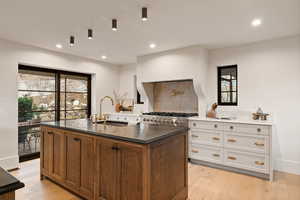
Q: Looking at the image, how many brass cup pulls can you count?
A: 8